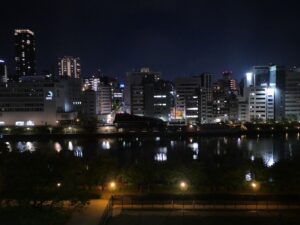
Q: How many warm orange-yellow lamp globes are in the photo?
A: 3